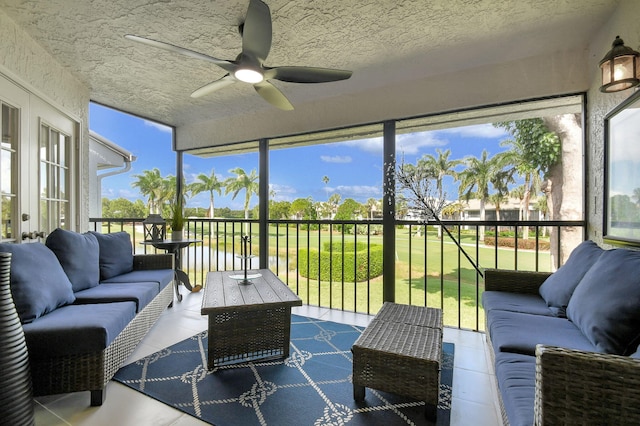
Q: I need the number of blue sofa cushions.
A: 11